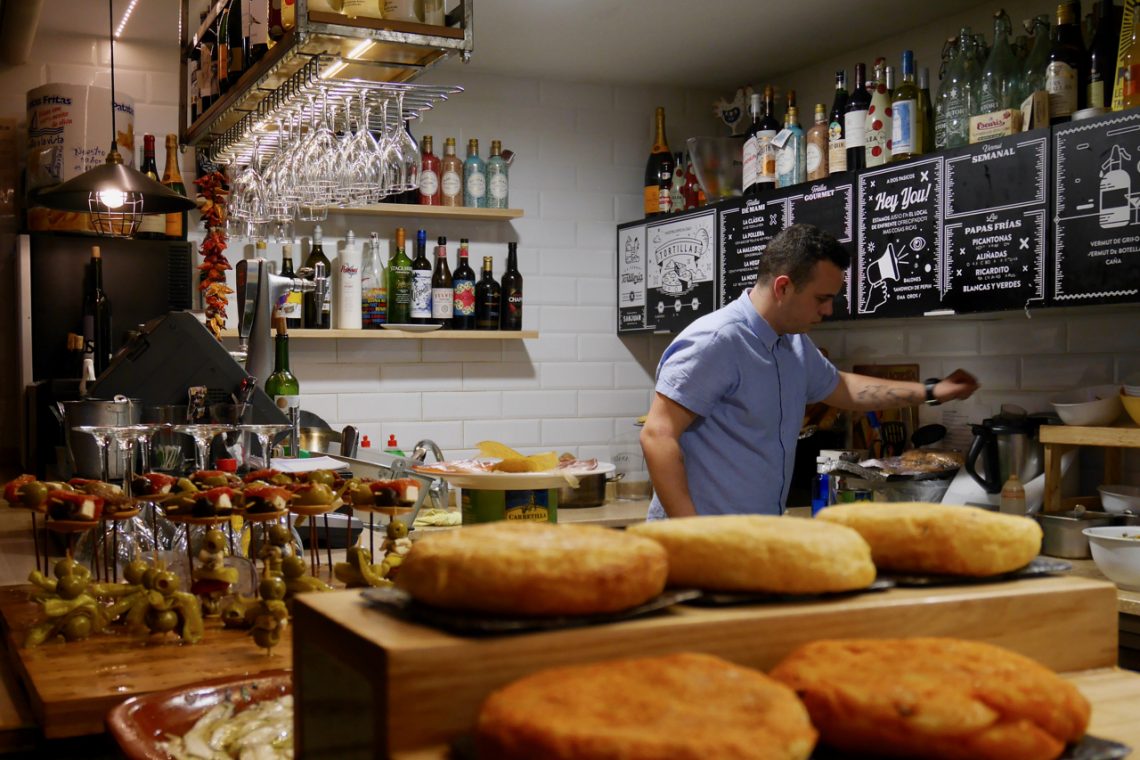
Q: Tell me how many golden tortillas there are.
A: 5